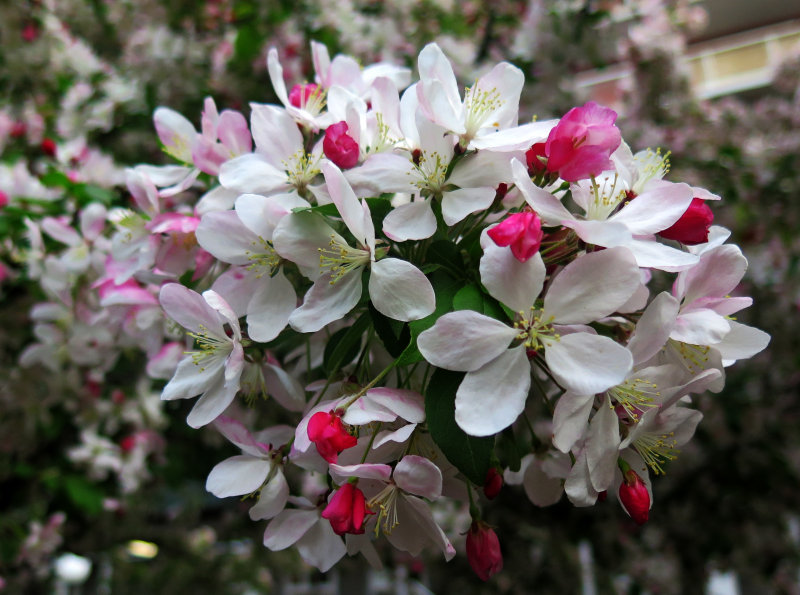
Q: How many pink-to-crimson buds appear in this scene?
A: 11